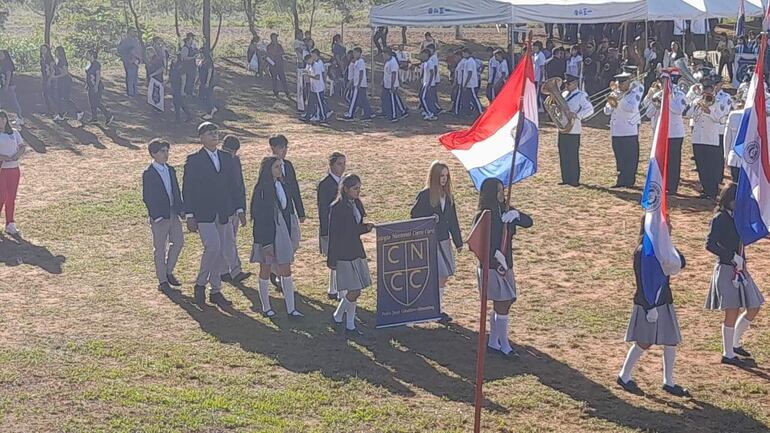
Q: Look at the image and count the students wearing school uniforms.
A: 11